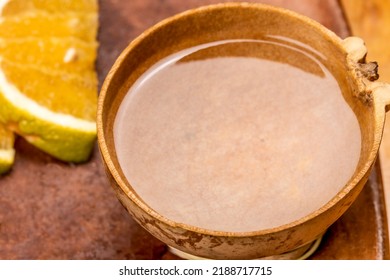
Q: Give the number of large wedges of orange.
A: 1